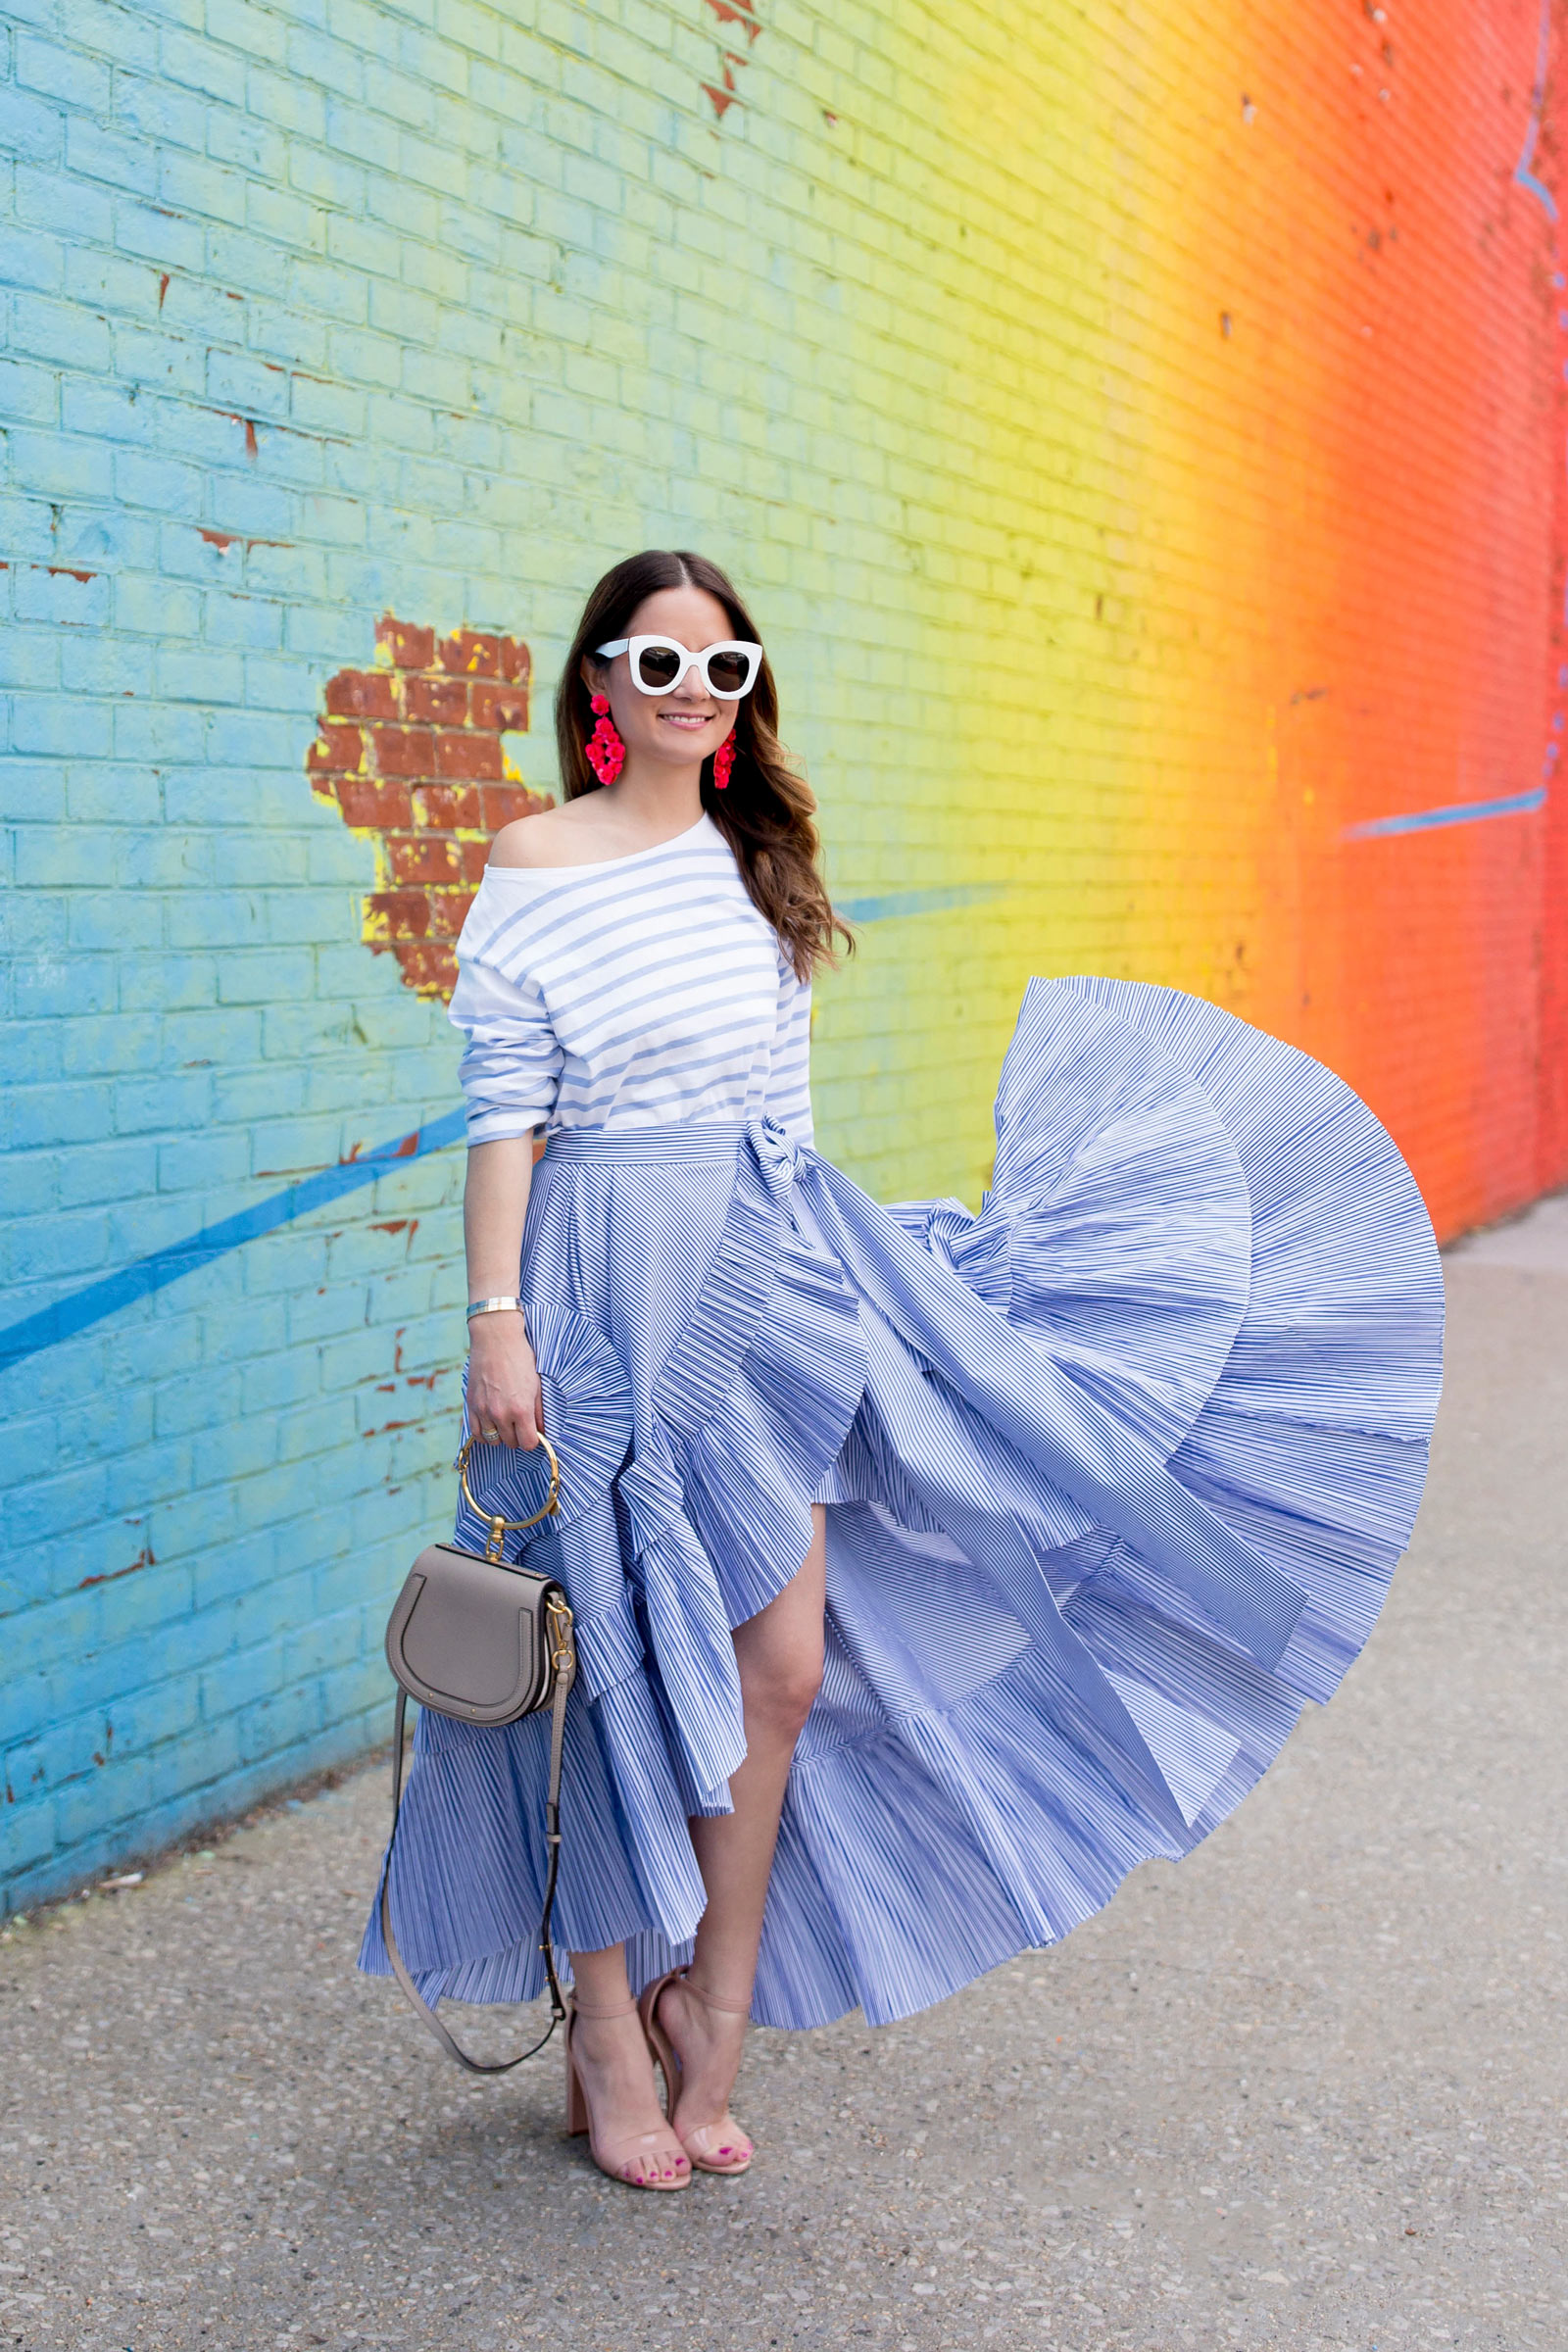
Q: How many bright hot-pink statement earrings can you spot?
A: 2